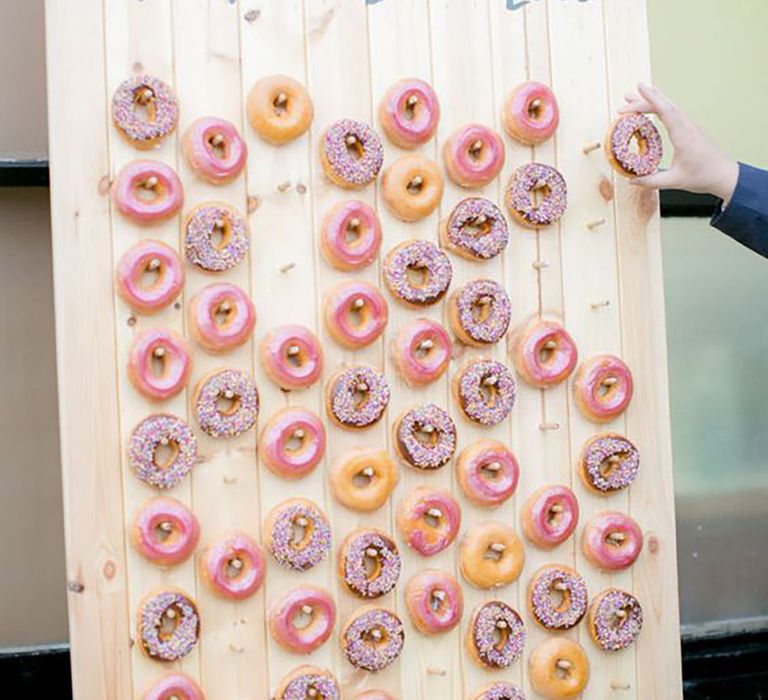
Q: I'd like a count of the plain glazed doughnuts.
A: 5